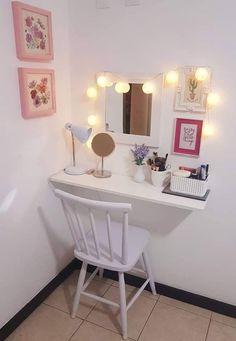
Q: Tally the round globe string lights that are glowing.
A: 10